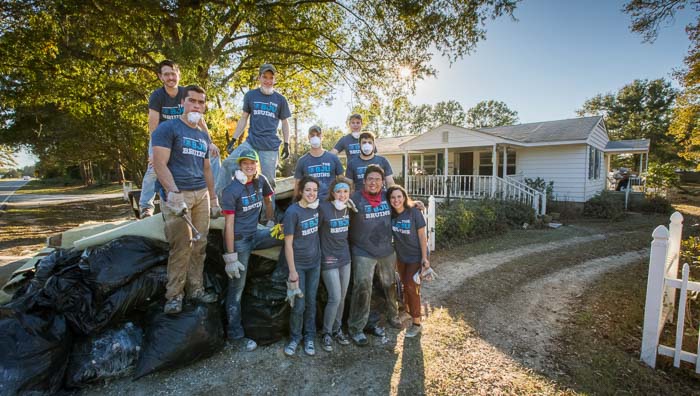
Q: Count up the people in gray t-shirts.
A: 11